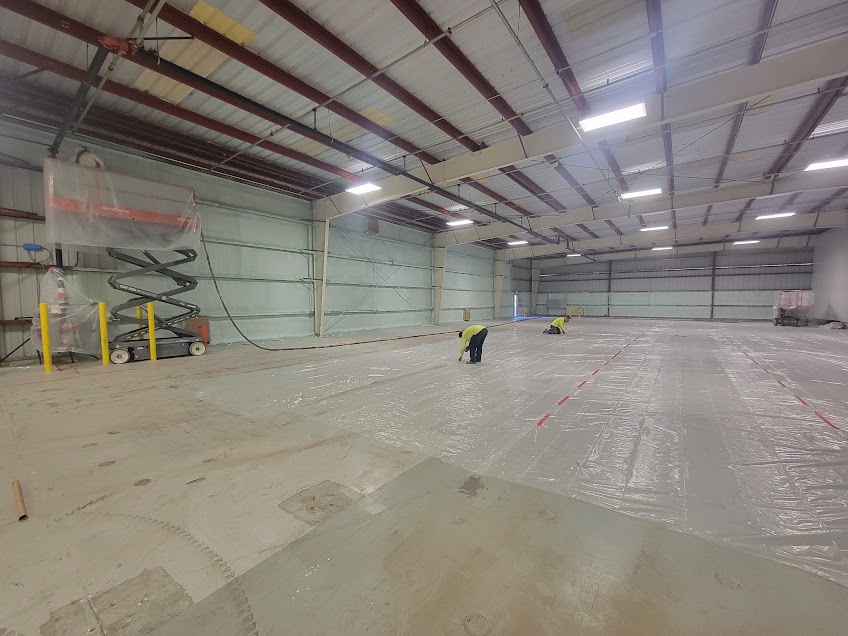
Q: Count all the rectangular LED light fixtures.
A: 11